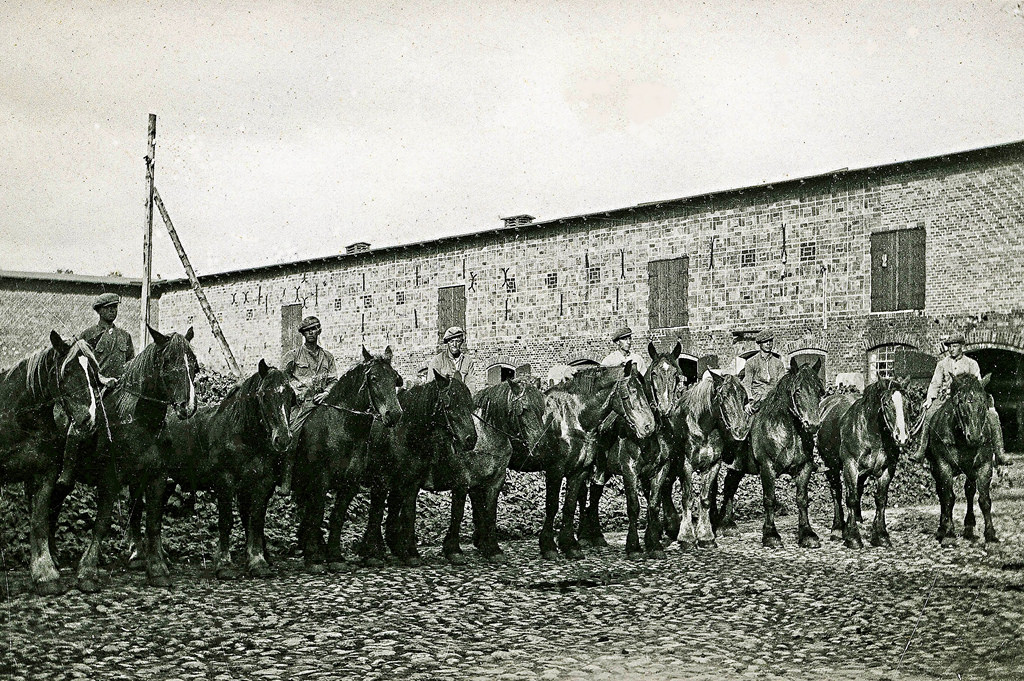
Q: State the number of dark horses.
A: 12